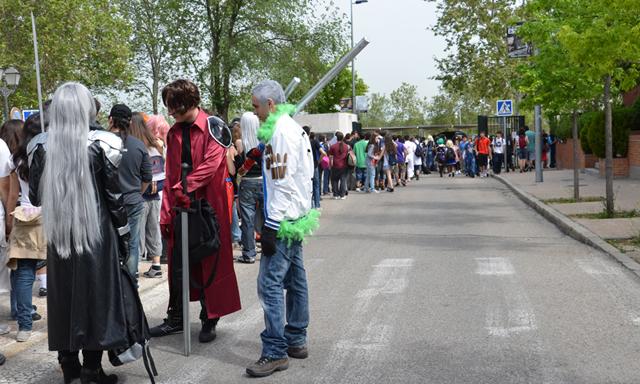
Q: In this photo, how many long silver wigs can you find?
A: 2